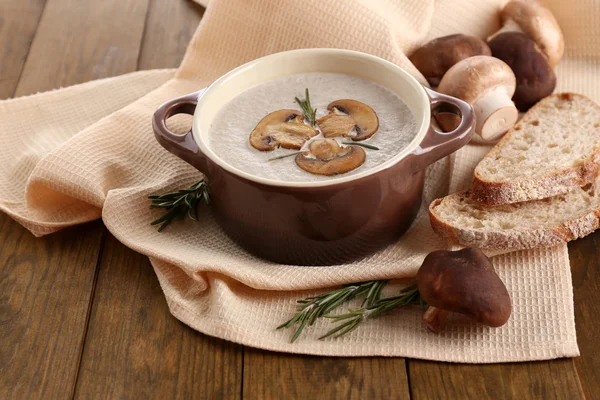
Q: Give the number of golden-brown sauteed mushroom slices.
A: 3